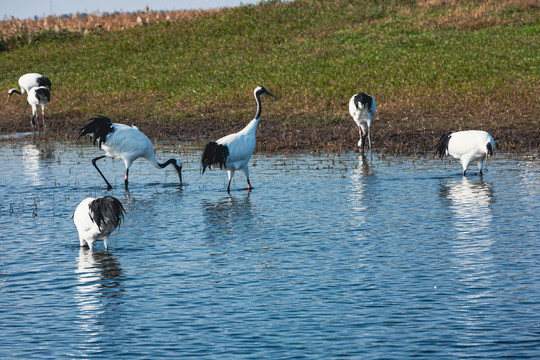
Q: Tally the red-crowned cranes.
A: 7